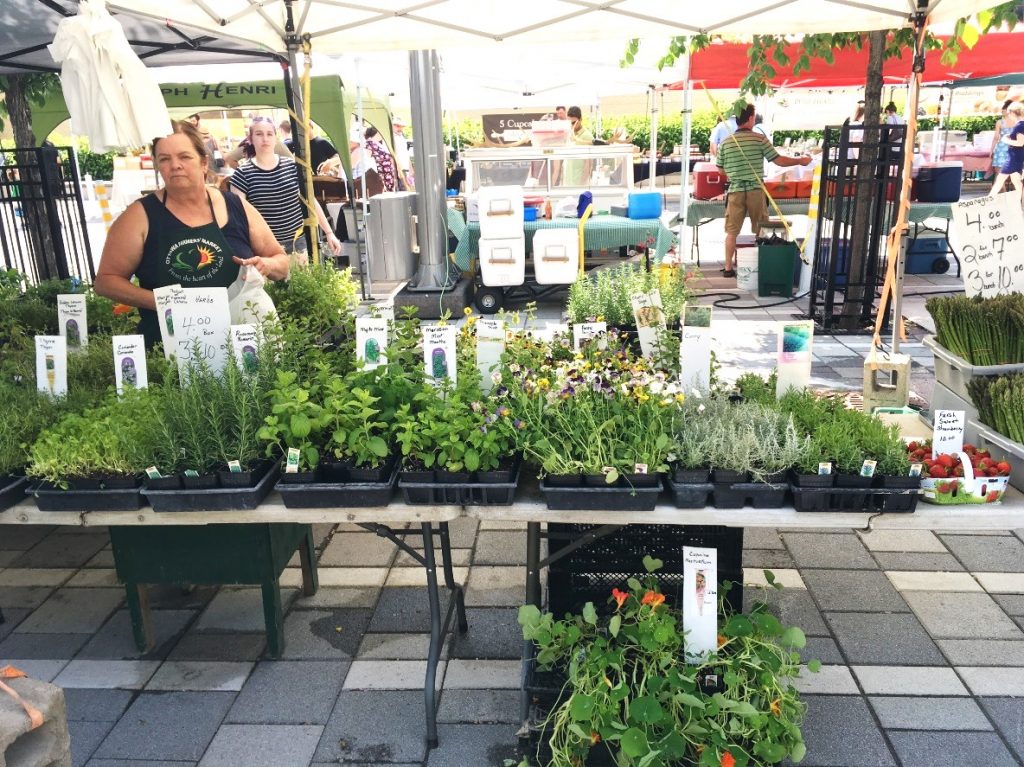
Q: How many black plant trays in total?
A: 8